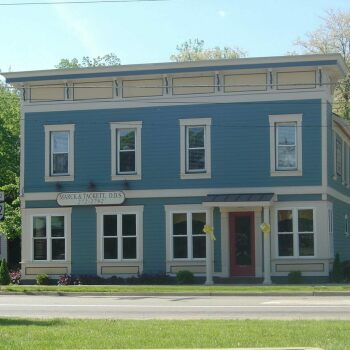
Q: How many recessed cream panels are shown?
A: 10